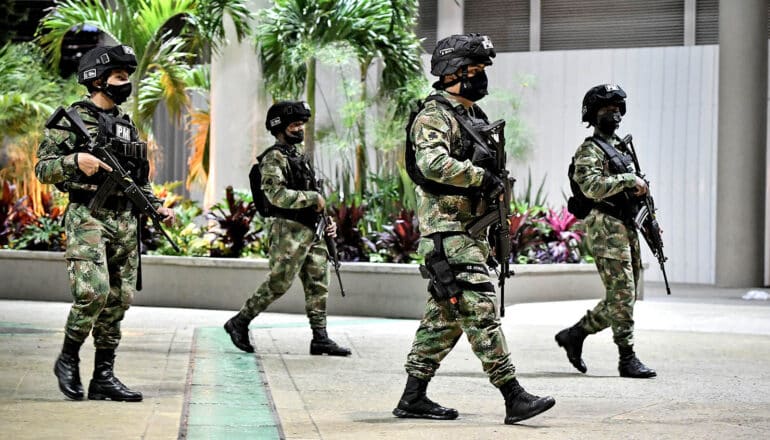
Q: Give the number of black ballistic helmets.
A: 4